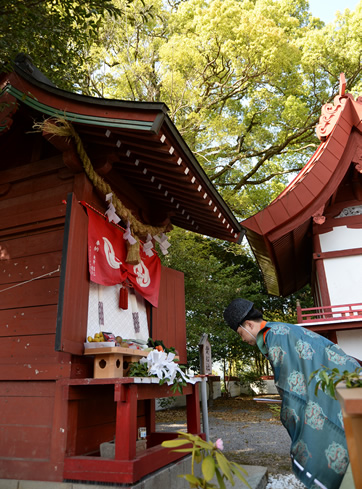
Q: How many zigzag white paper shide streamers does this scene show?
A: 4